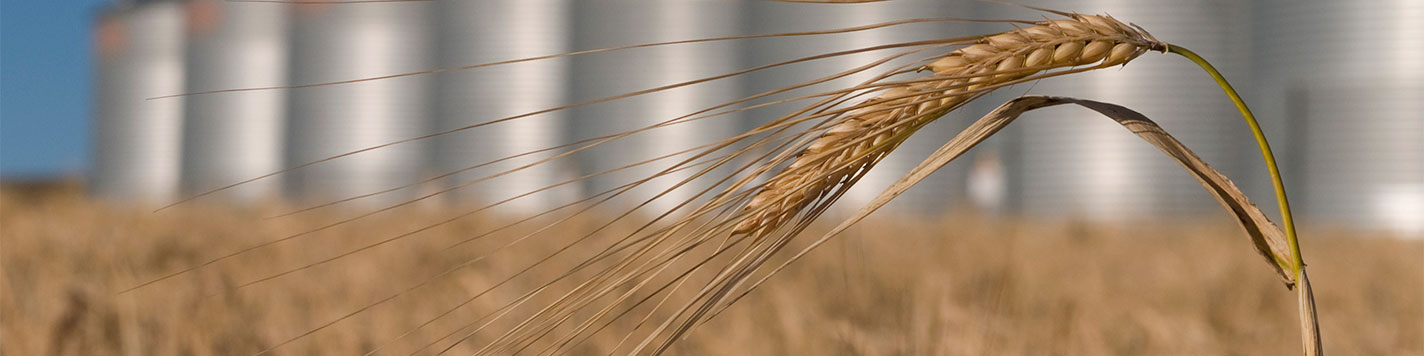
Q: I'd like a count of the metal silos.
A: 8